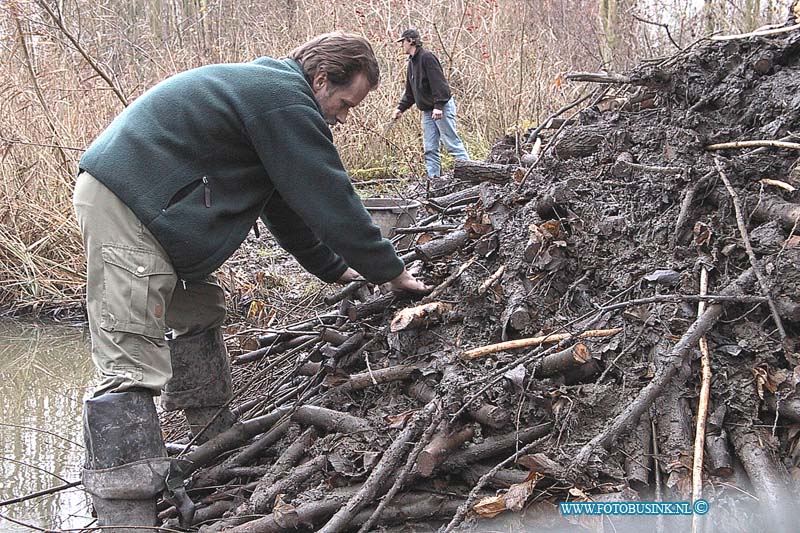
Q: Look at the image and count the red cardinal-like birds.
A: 0